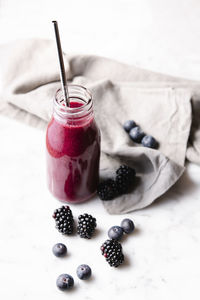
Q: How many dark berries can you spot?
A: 13